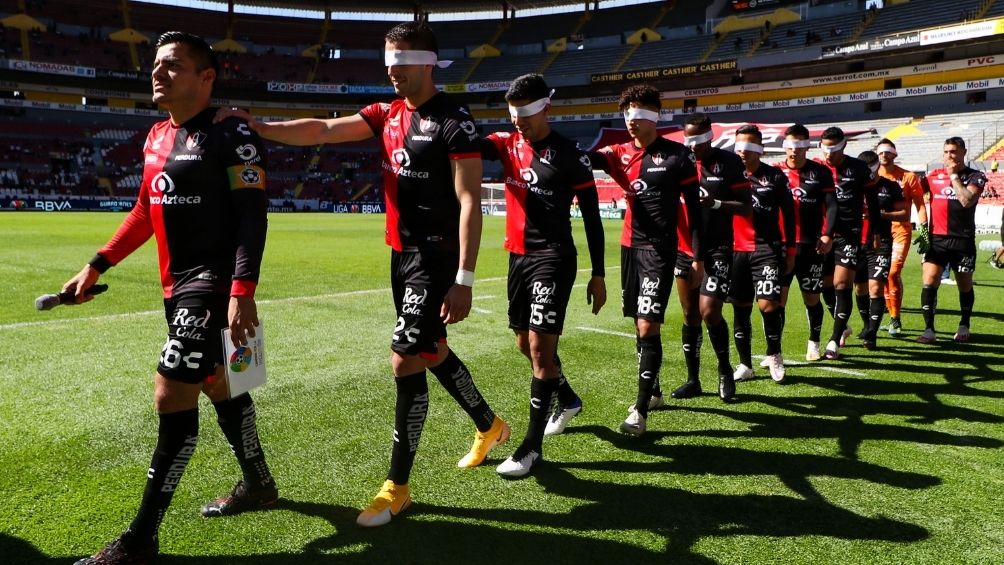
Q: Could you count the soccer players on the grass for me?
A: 11